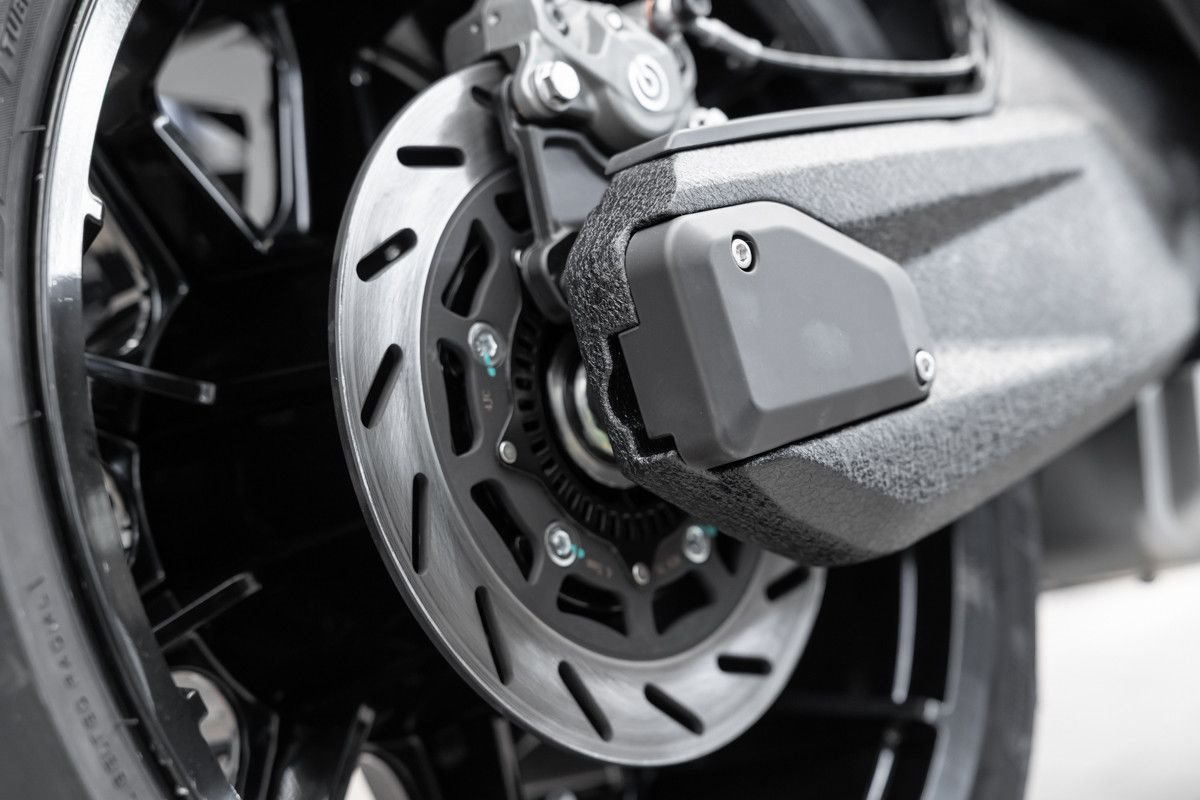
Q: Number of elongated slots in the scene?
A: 10